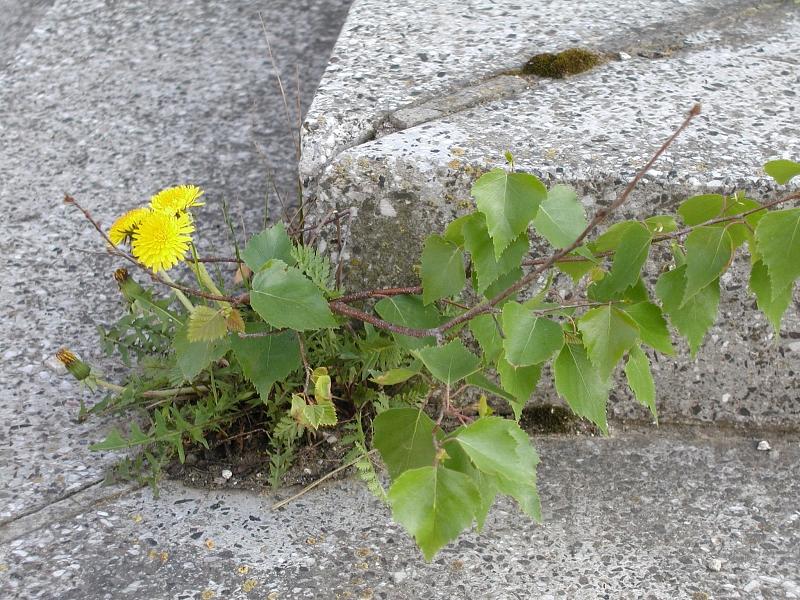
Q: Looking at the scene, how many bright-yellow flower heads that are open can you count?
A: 3